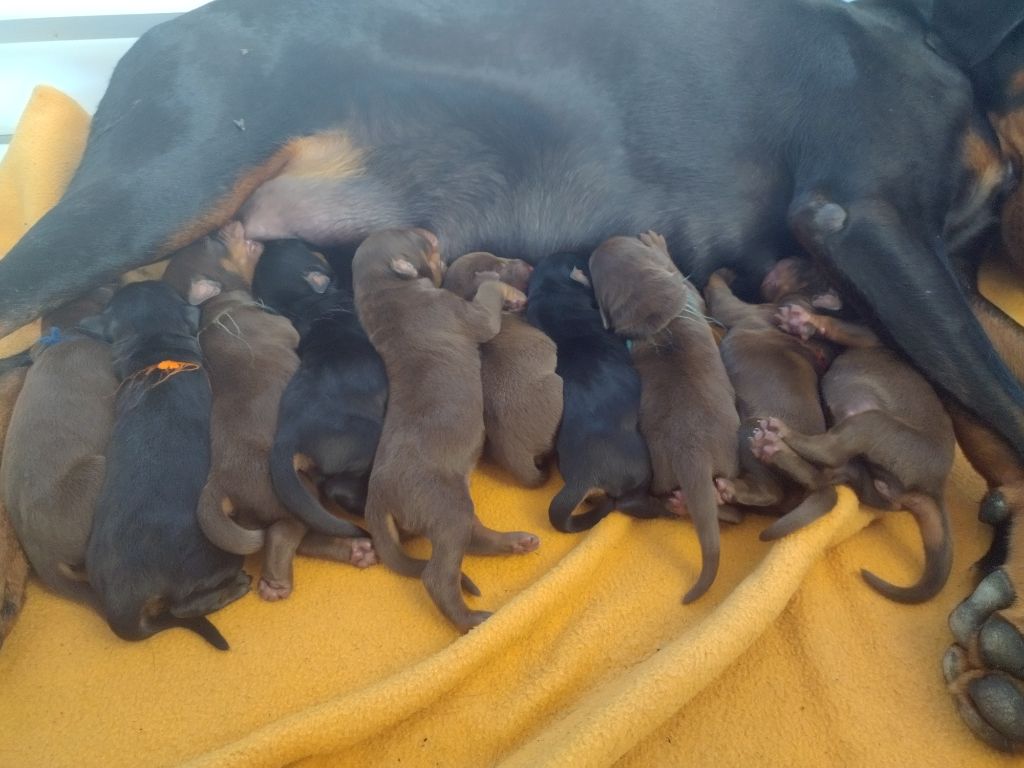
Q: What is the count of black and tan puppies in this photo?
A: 3